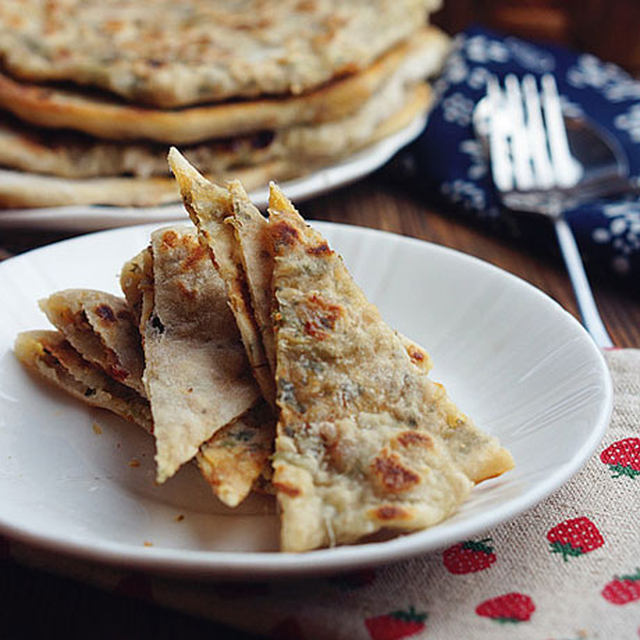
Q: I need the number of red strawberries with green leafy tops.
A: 6